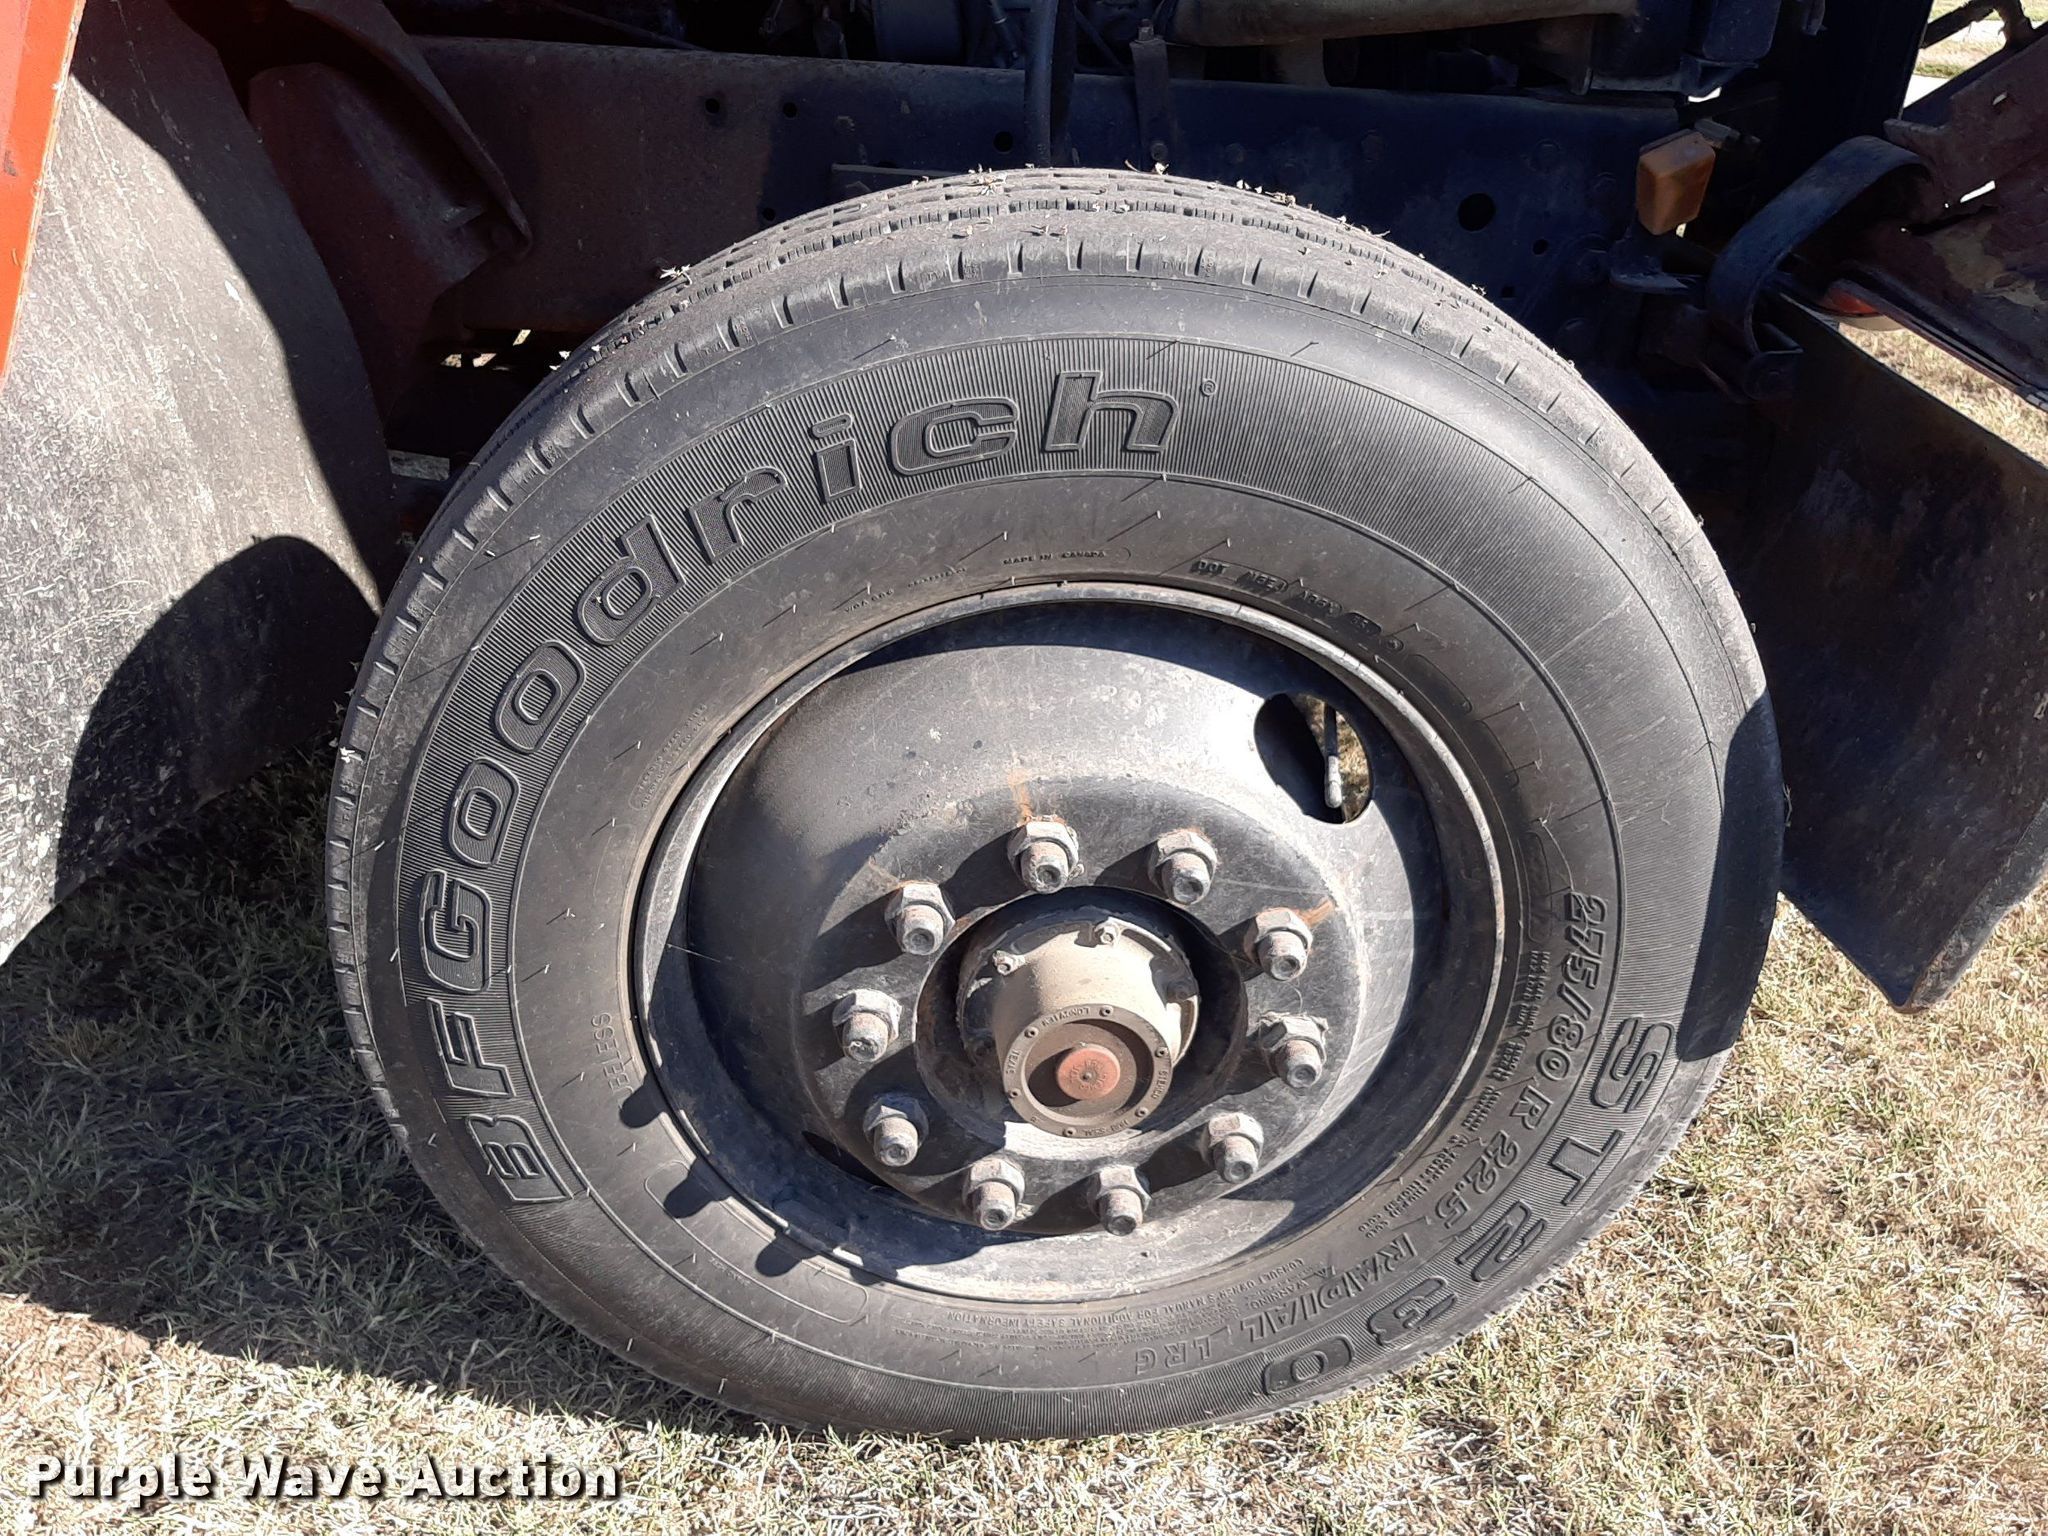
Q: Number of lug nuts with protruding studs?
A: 10